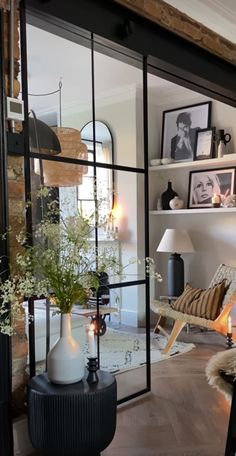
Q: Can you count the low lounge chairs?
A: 1